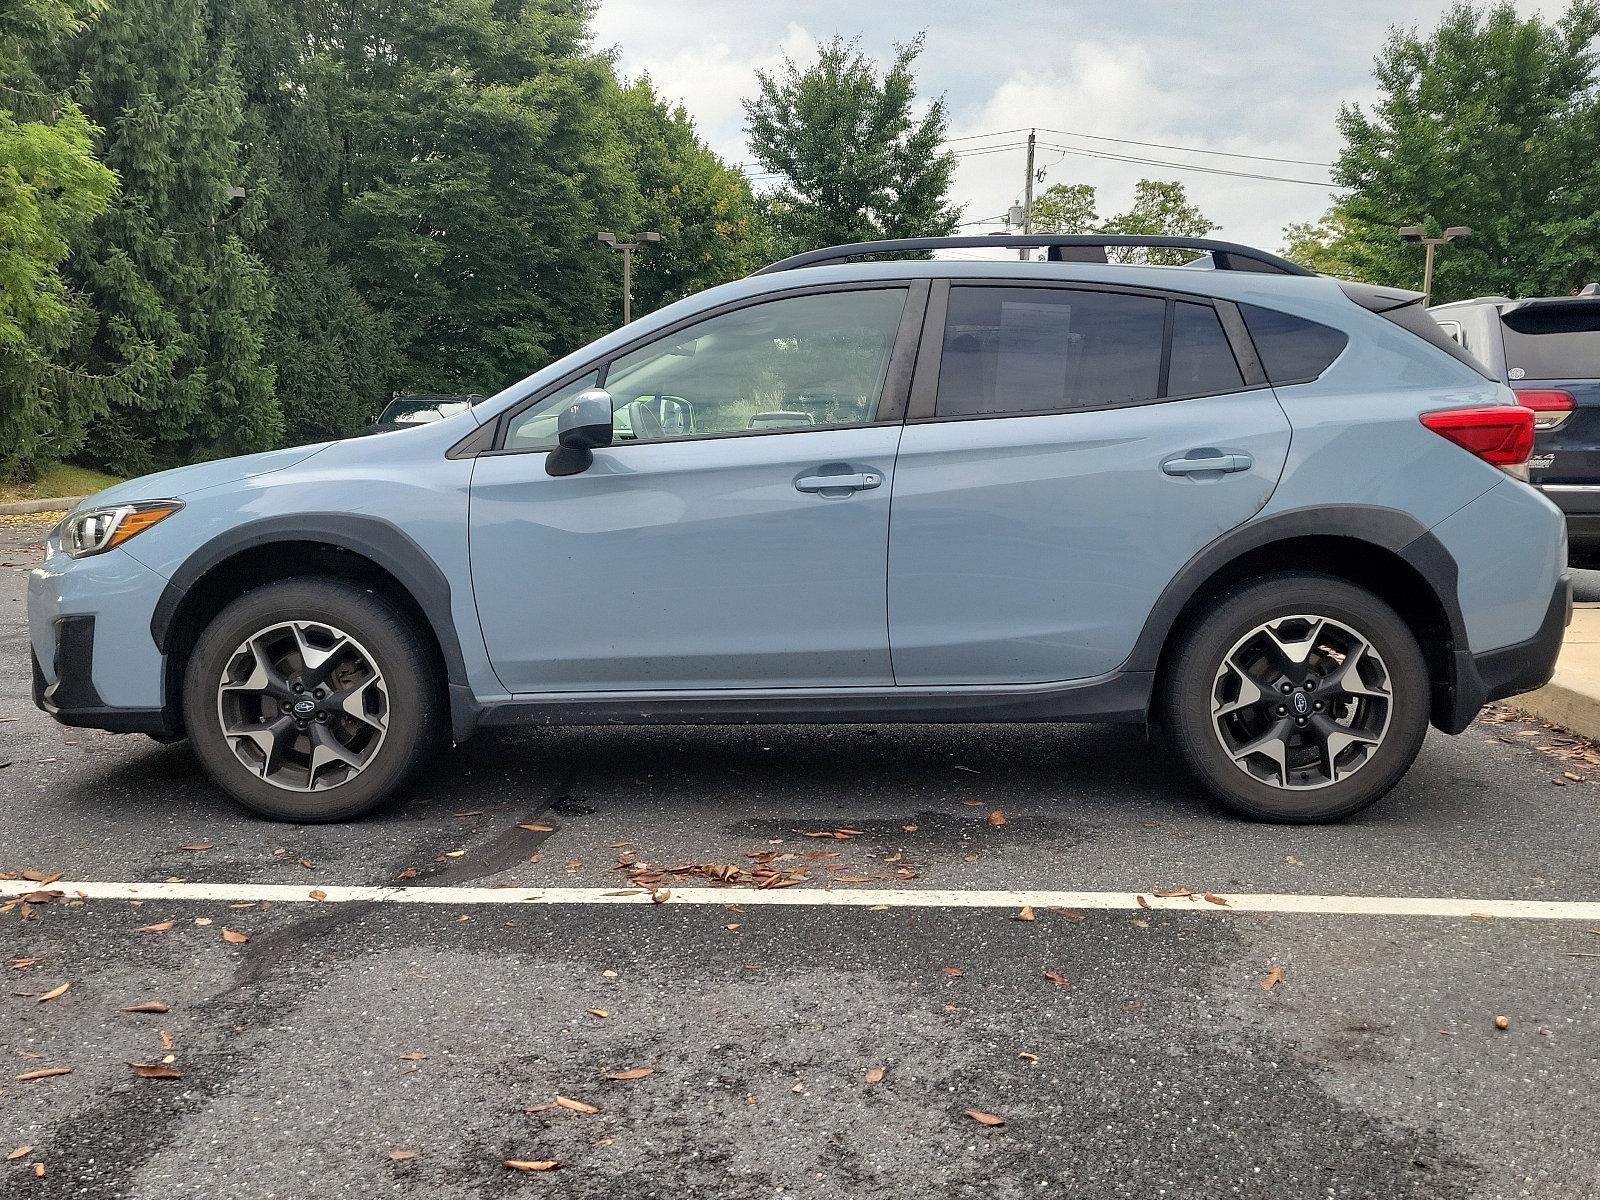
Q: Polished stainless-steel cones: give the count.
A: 0